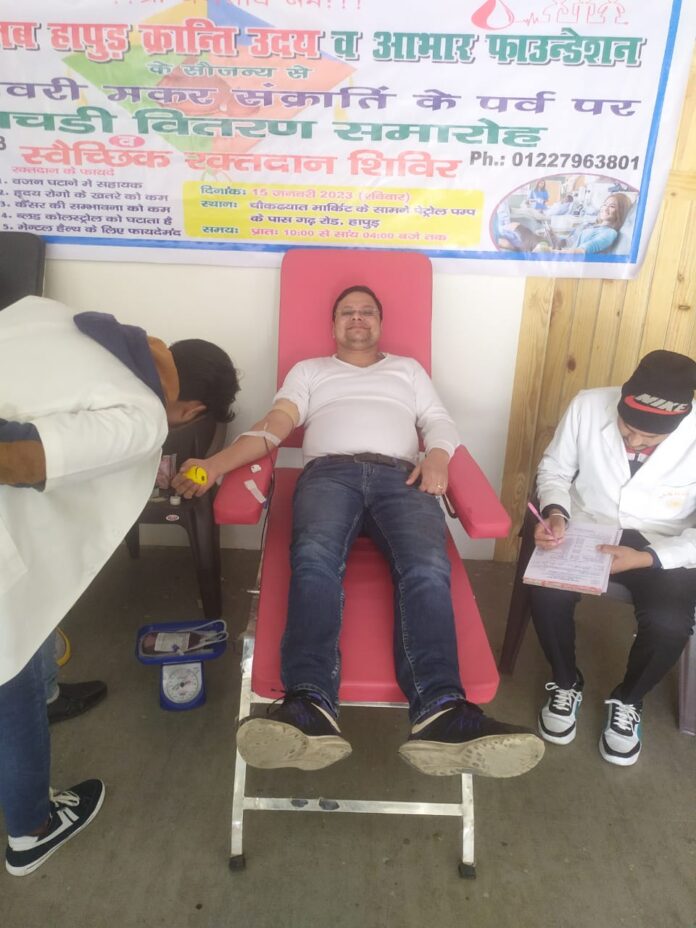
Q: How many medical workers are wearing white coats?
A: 2